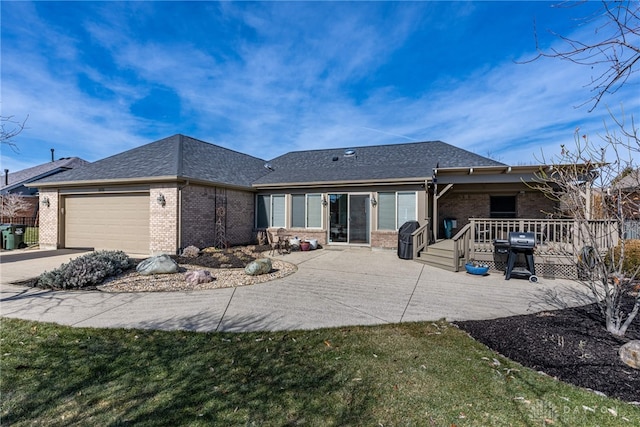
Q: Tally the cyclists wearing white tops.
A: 0